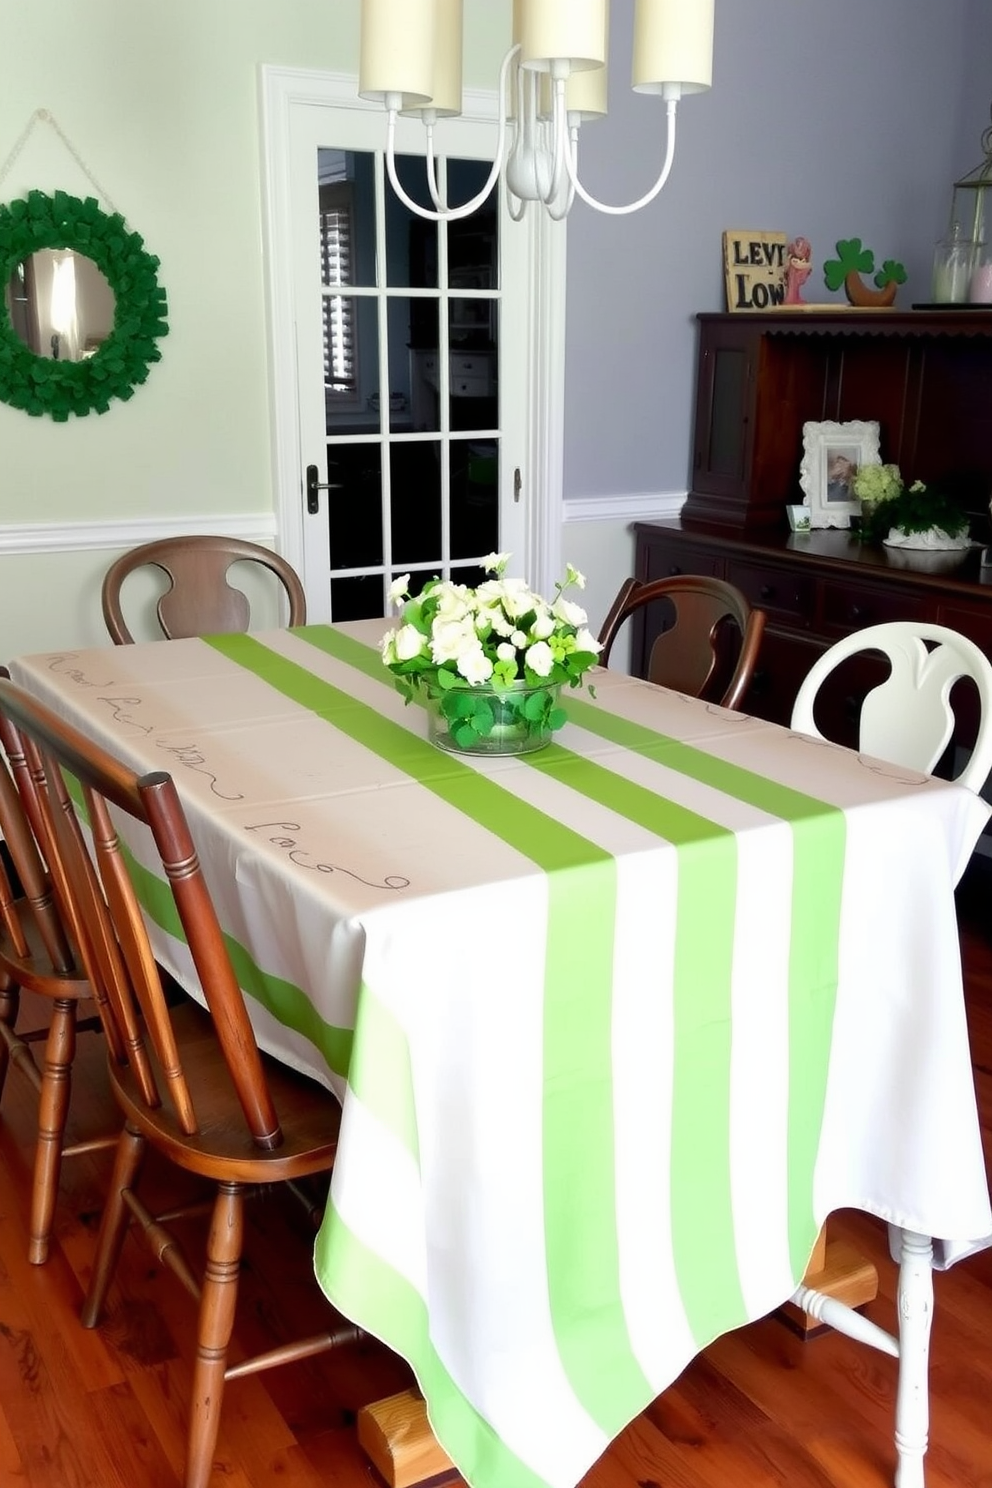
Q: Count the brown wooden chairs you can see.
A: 4